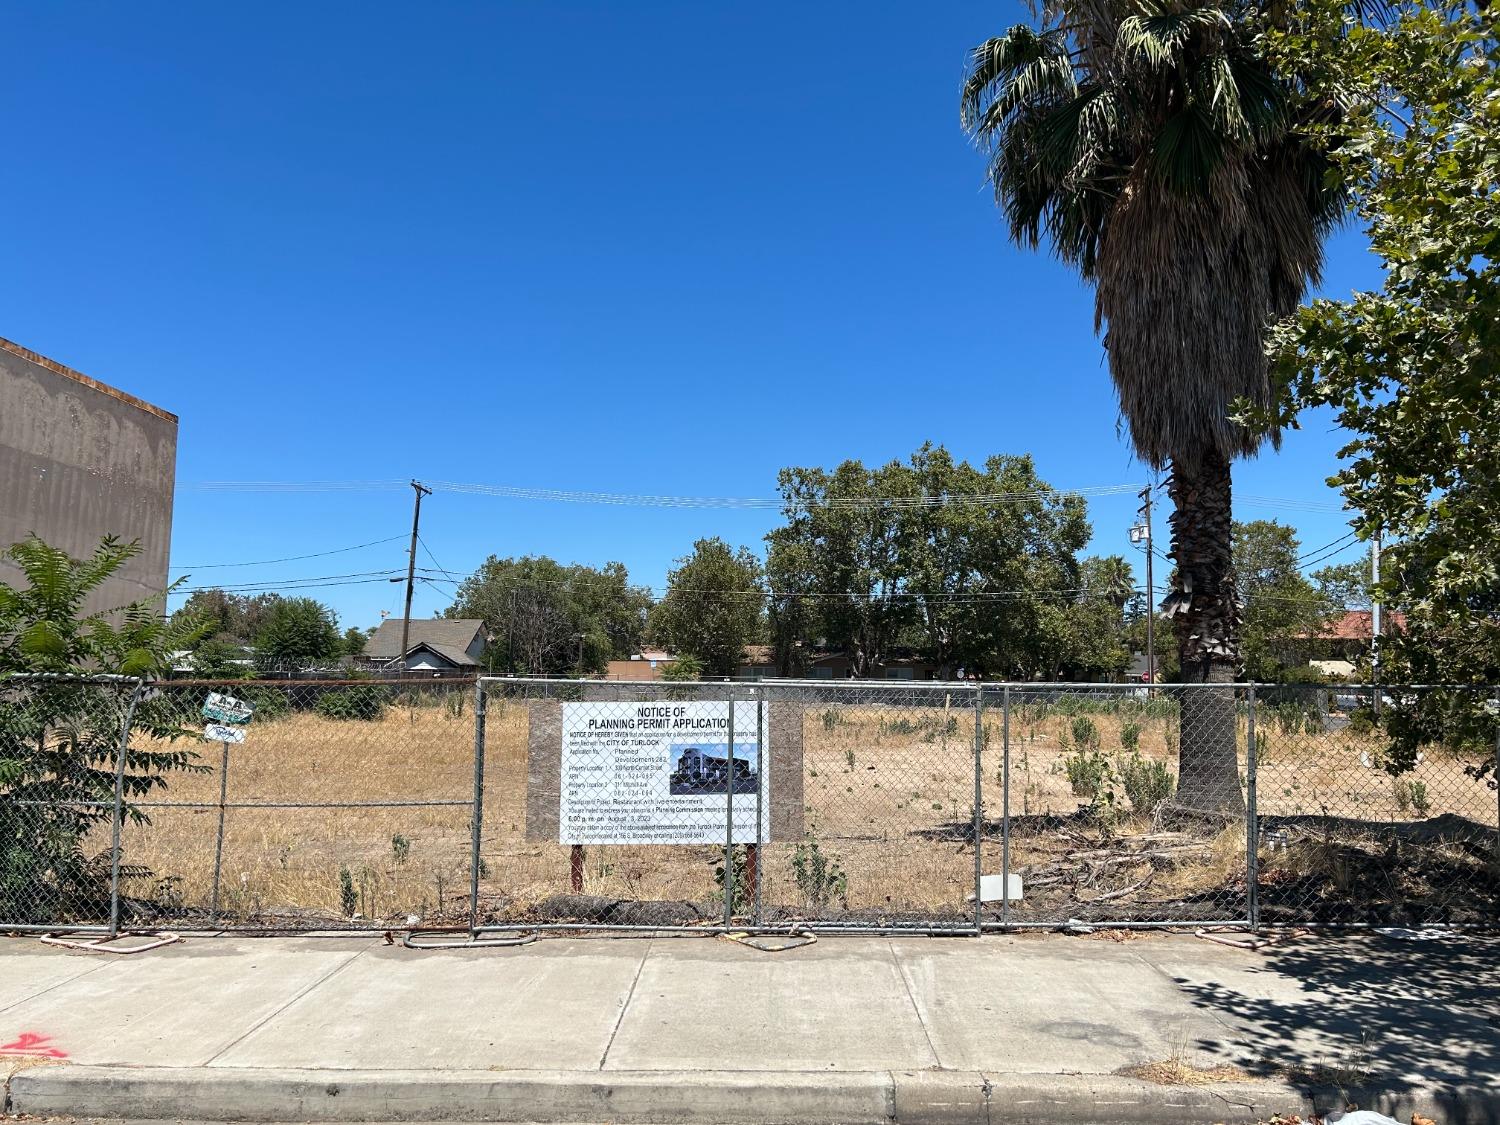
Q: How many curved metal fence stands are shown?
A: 4